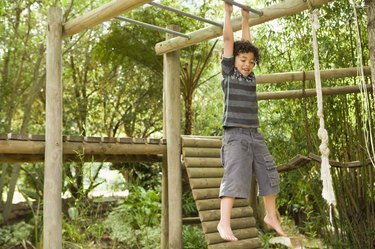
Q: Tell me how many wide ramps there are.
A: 1